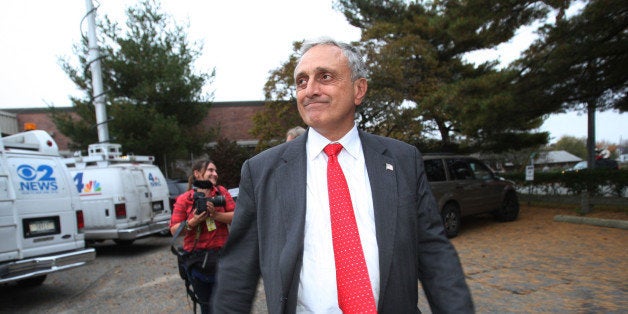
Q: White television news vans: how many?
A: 2